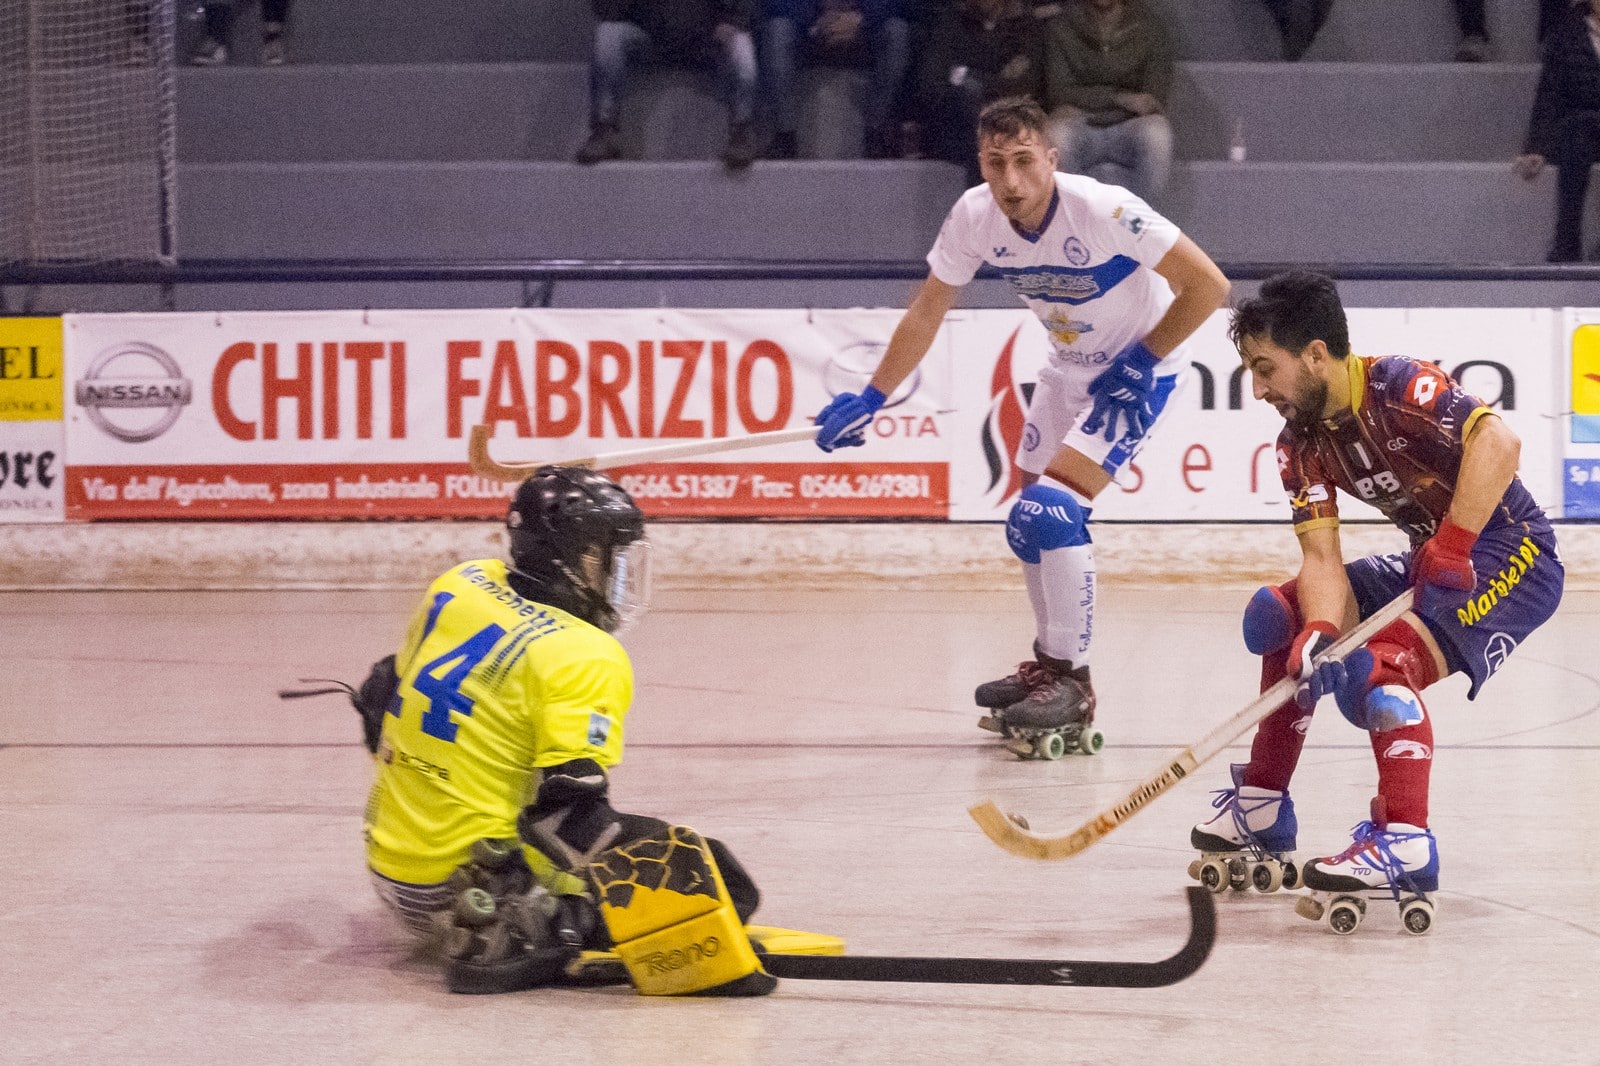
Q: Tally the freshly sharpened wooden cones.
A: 0